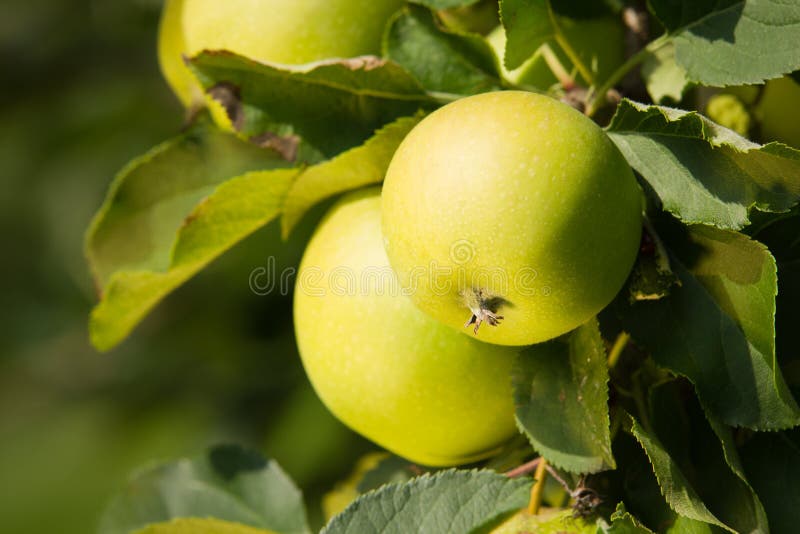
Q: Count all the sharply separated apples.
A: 2